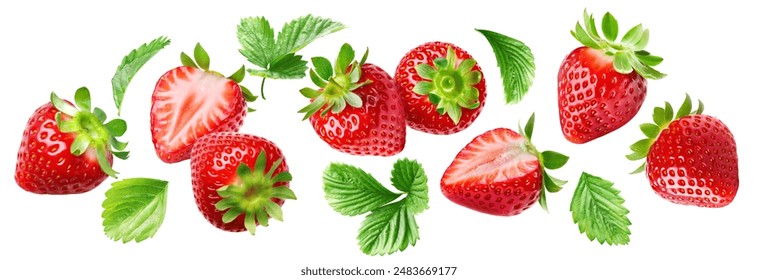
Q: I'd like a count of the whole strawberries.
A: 6